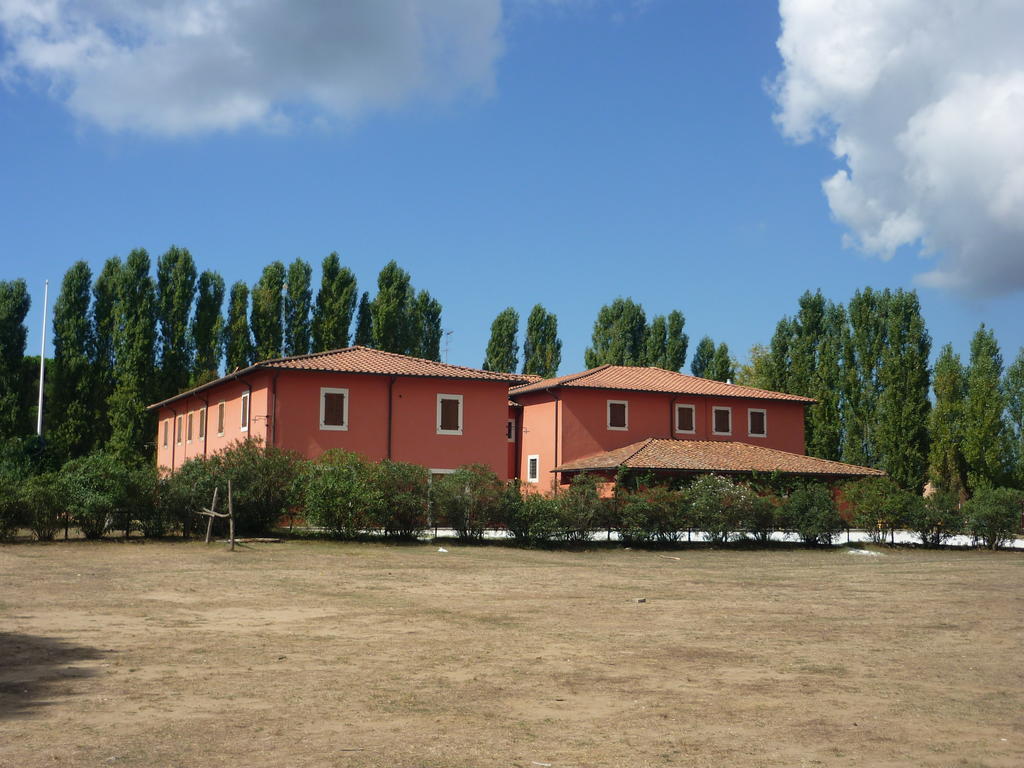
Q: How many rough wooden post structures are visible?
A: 1